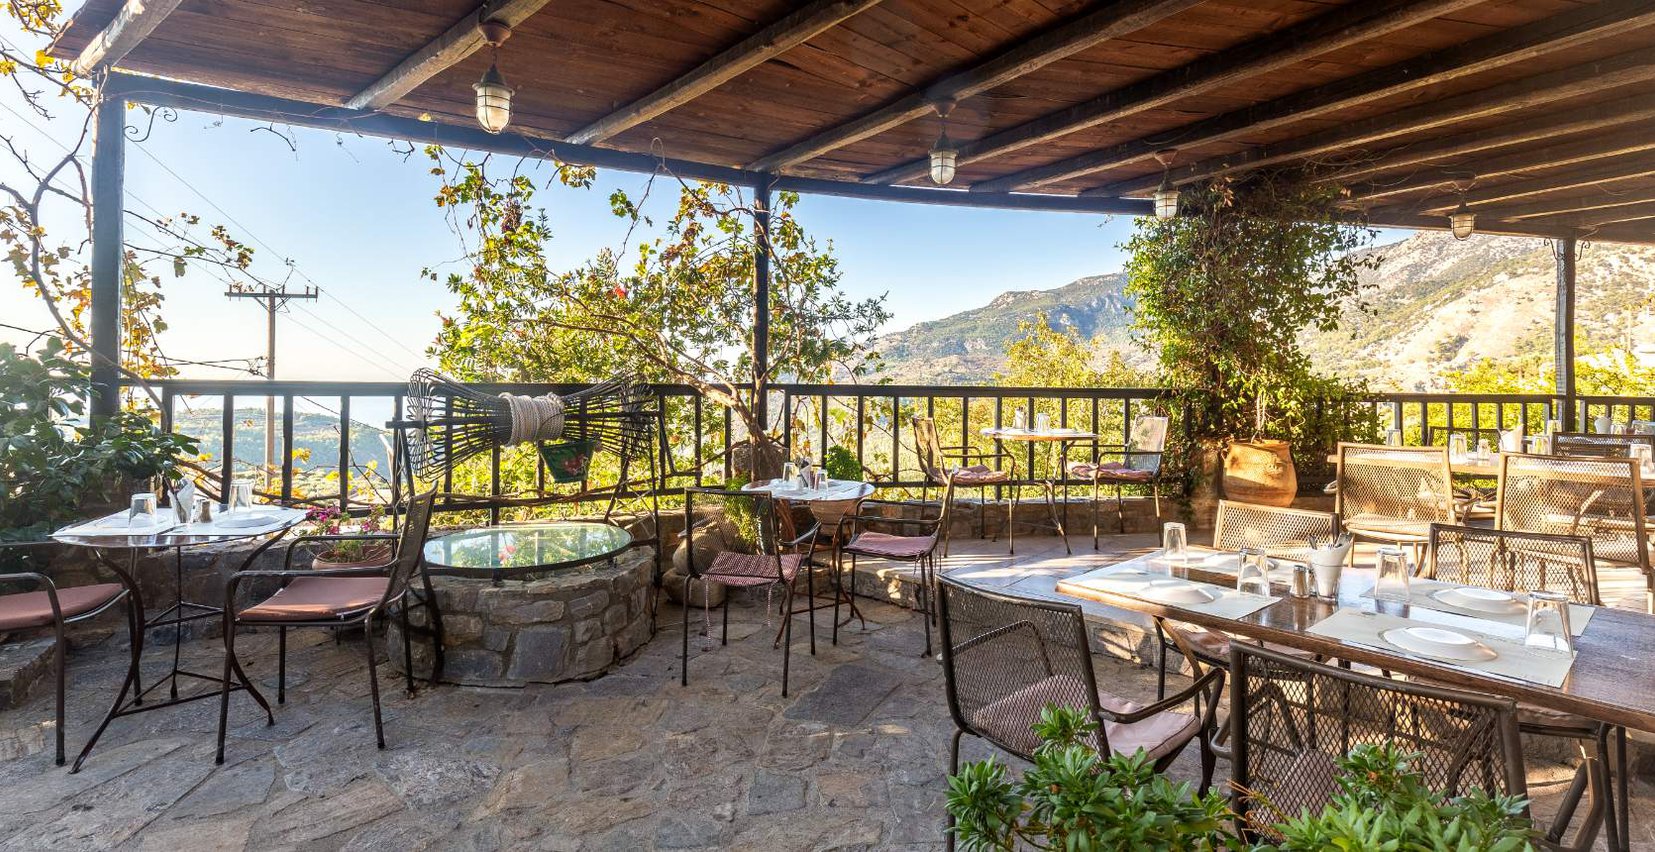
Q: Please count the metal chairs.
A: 14